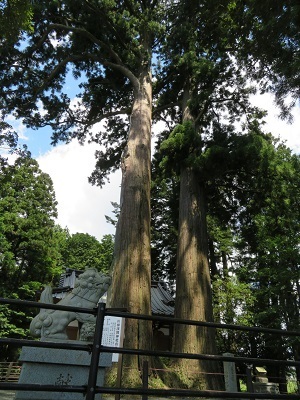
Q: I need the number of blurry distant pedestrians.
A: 0